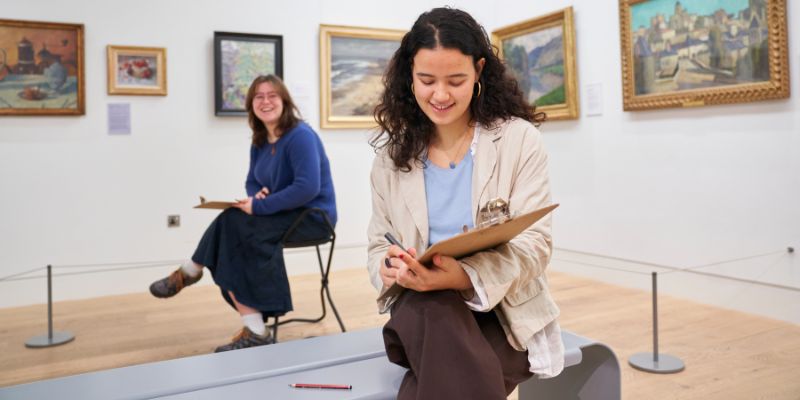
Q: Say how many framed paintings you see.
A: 6